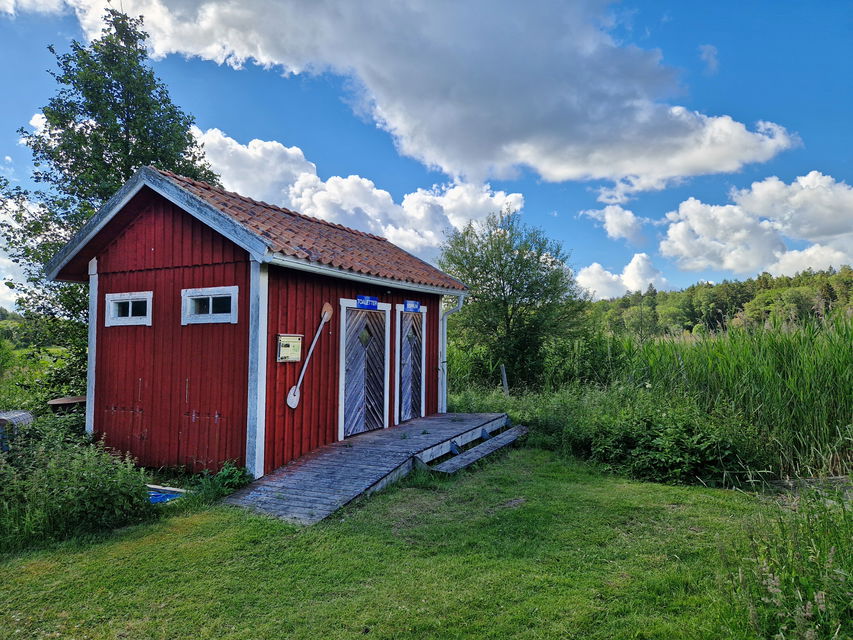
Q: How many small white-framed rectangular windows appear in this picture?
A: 2